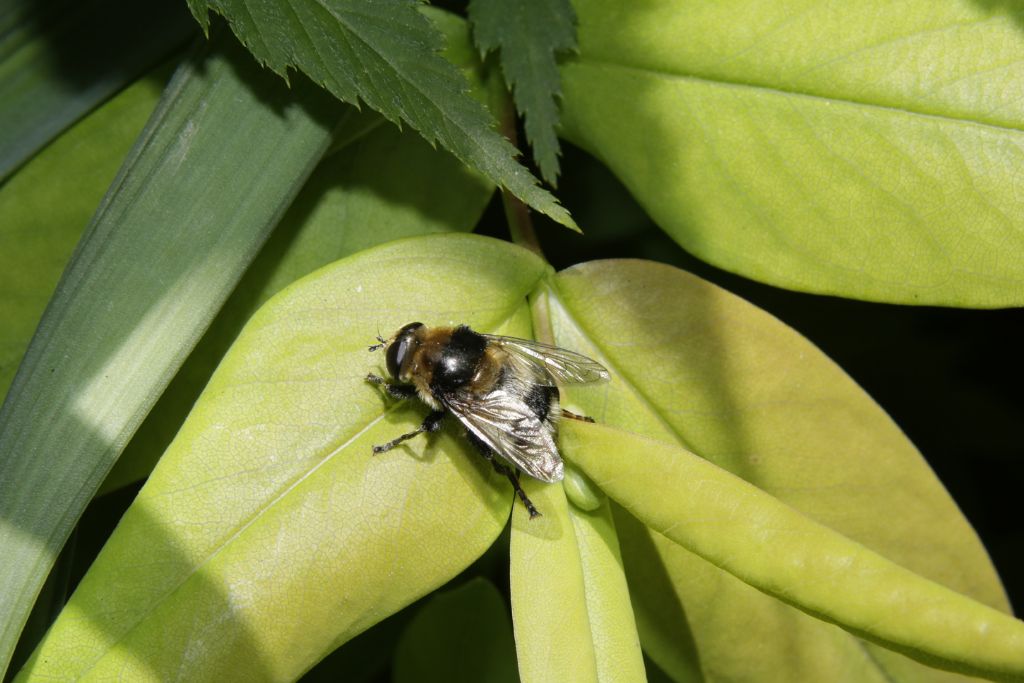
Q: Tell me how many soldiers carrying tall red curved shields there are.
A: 0